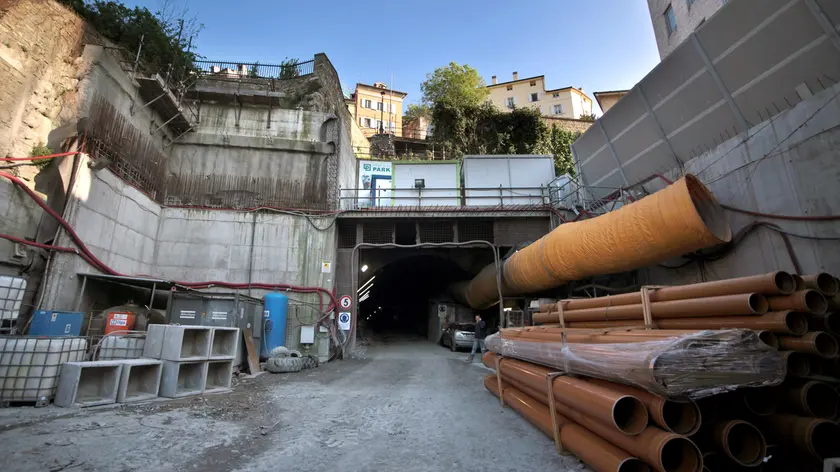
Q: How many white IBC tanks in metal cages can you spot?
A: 3